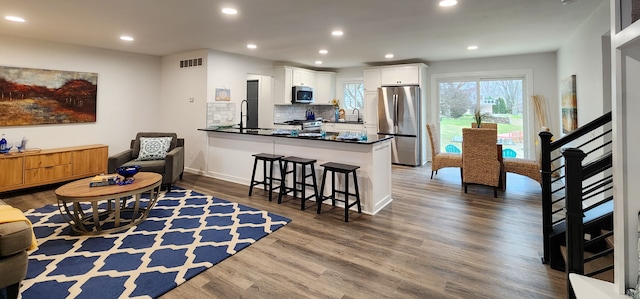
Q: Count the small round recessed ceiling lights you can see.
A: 10